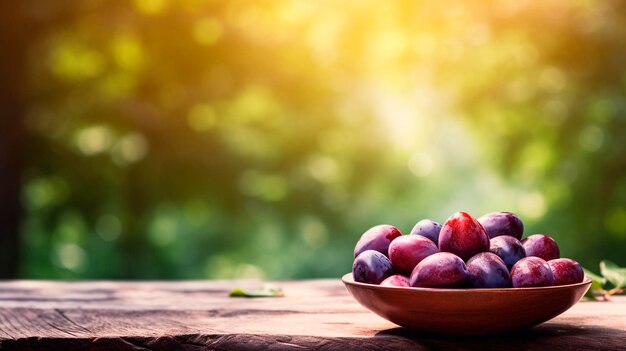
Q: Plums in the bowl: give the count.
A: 13